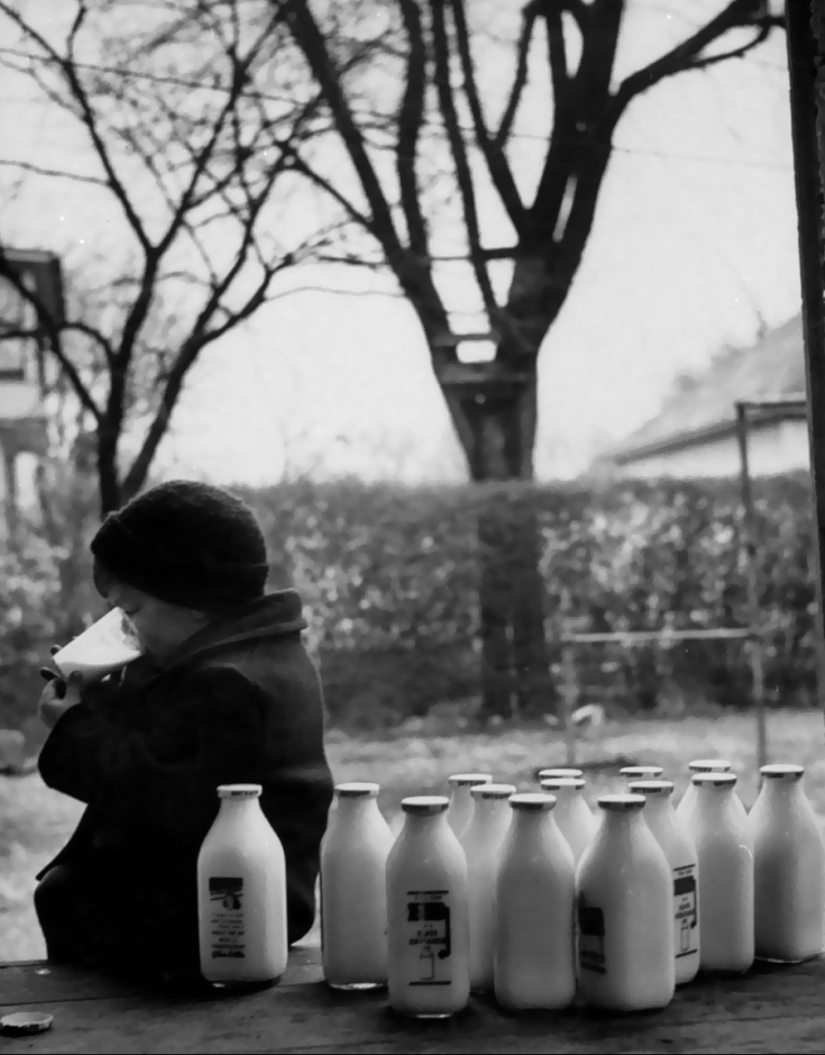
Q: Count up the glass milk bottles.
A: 14